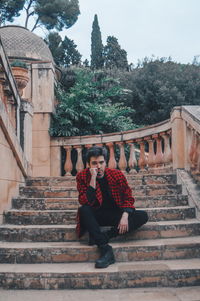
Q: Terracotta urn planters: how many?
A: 1